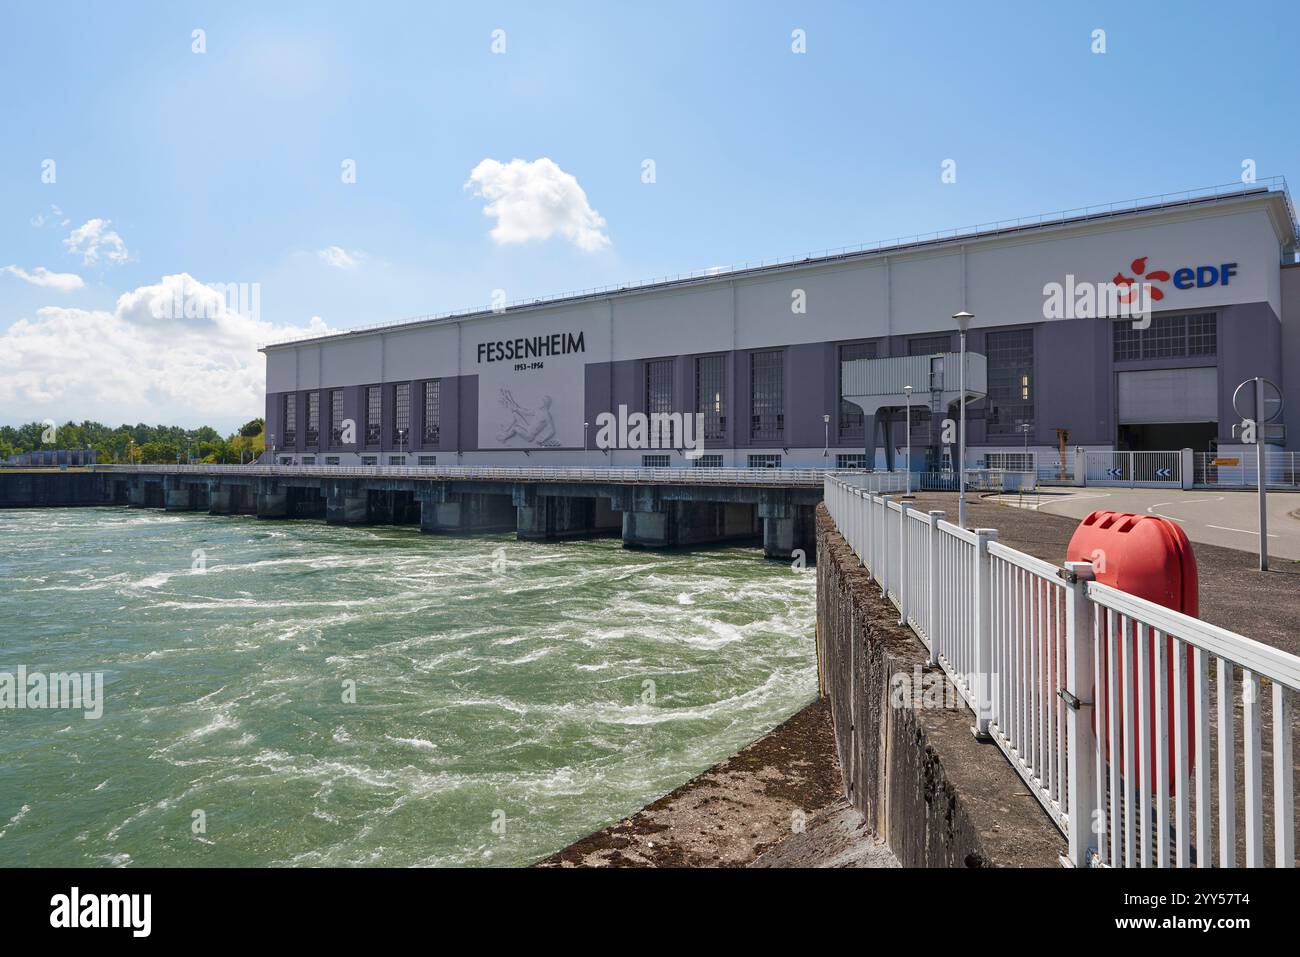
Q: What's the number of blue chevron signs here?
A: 2